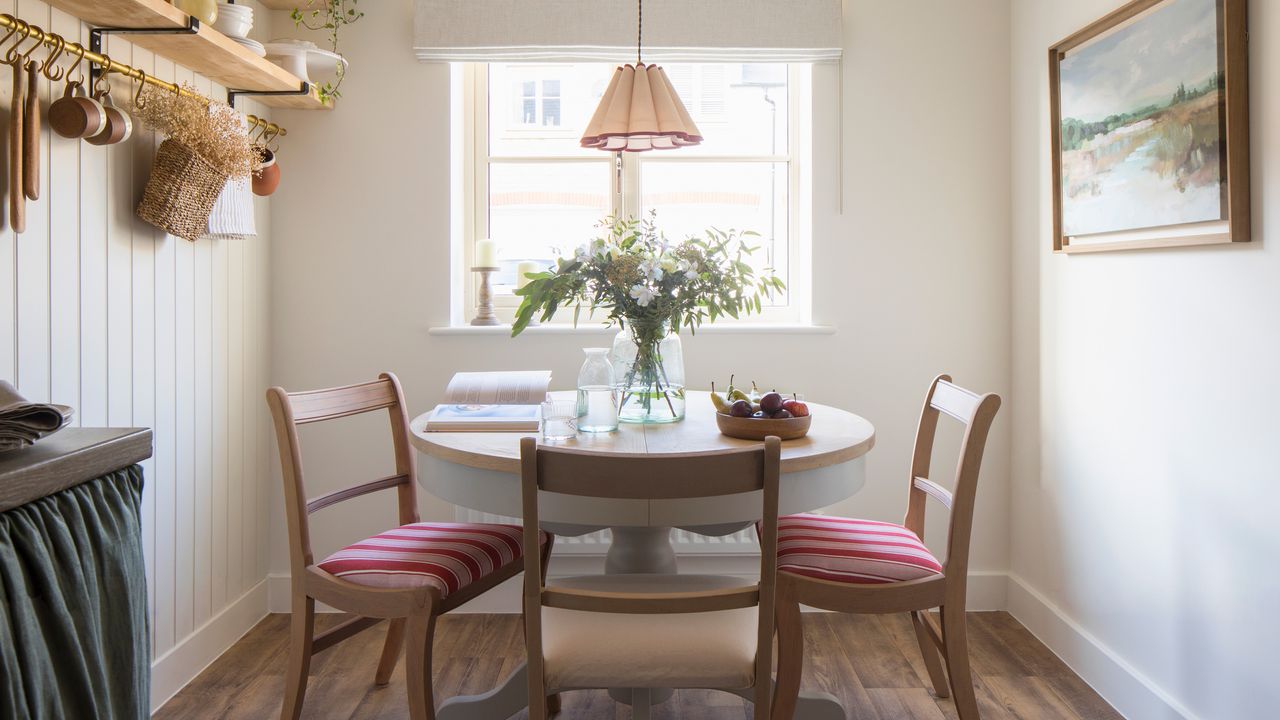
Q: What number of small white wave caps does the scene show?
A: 0